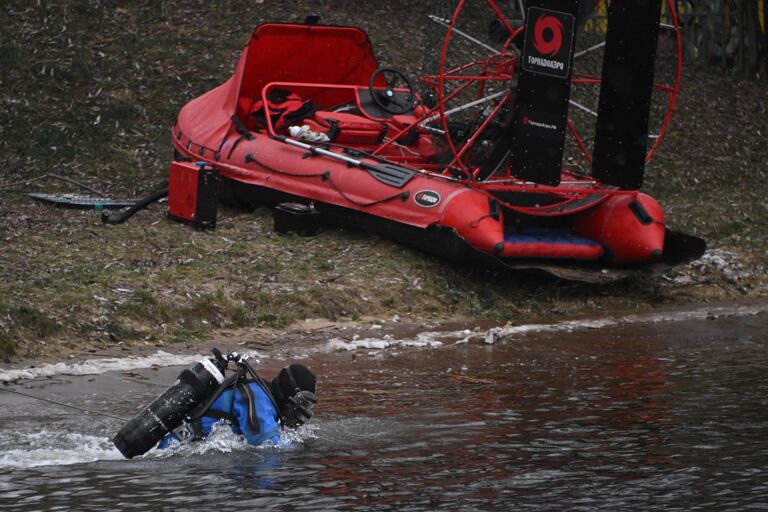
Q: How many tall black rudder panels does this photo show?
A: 2